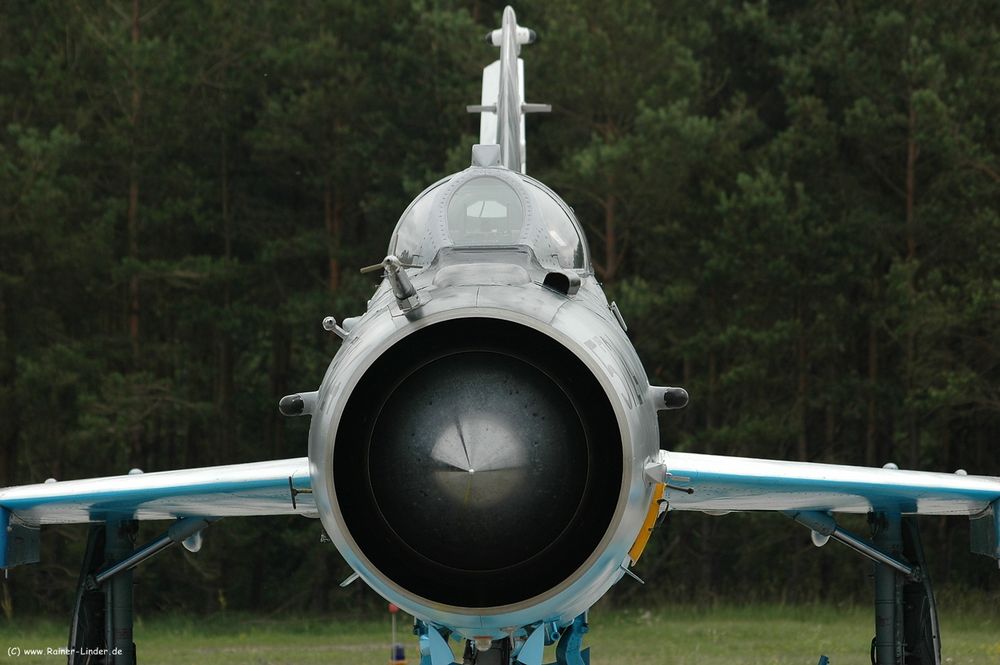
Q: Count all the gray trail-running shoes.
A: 0